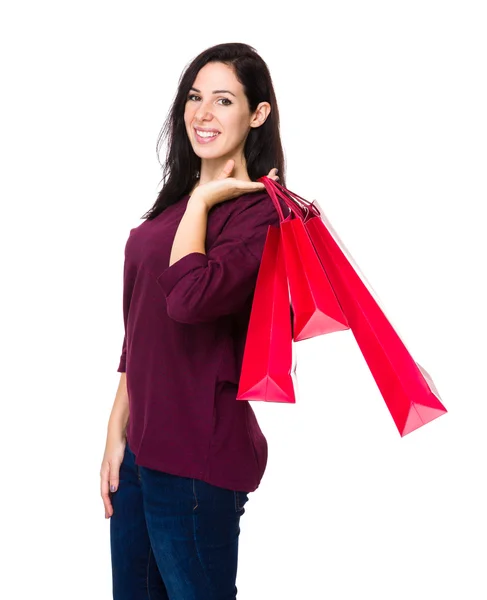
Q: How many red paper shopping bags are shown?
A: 3